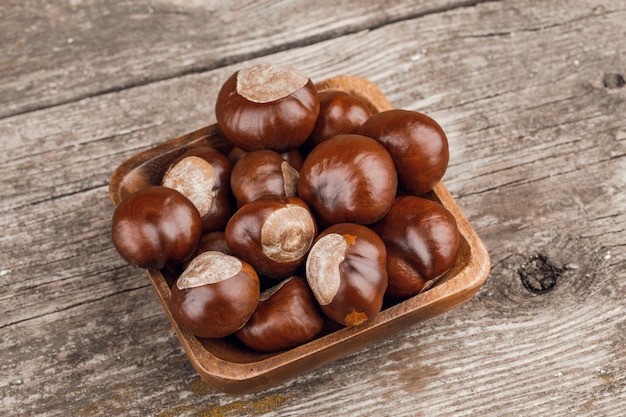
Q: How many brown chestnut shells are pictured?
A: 14